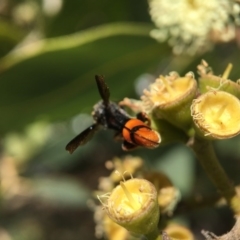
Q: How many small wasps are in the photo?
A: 1